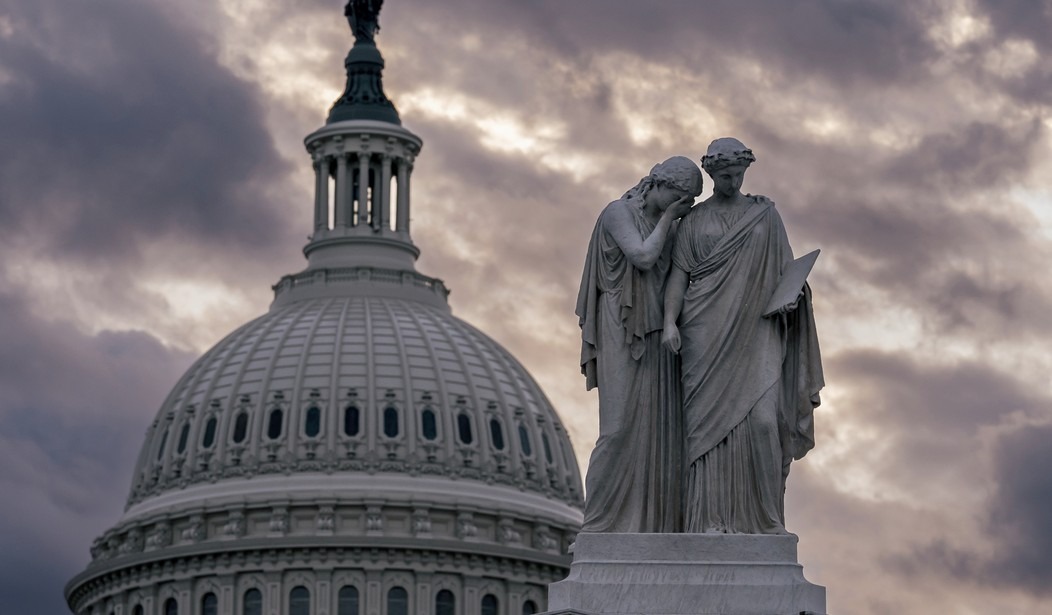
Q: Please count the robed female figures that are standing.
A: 2